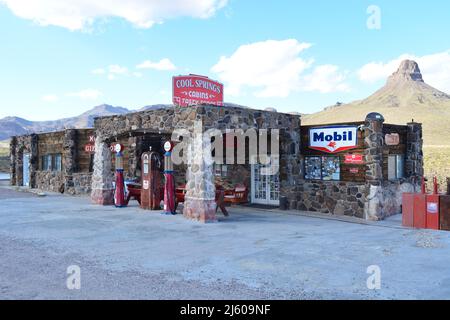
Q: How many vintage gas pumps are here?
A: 3